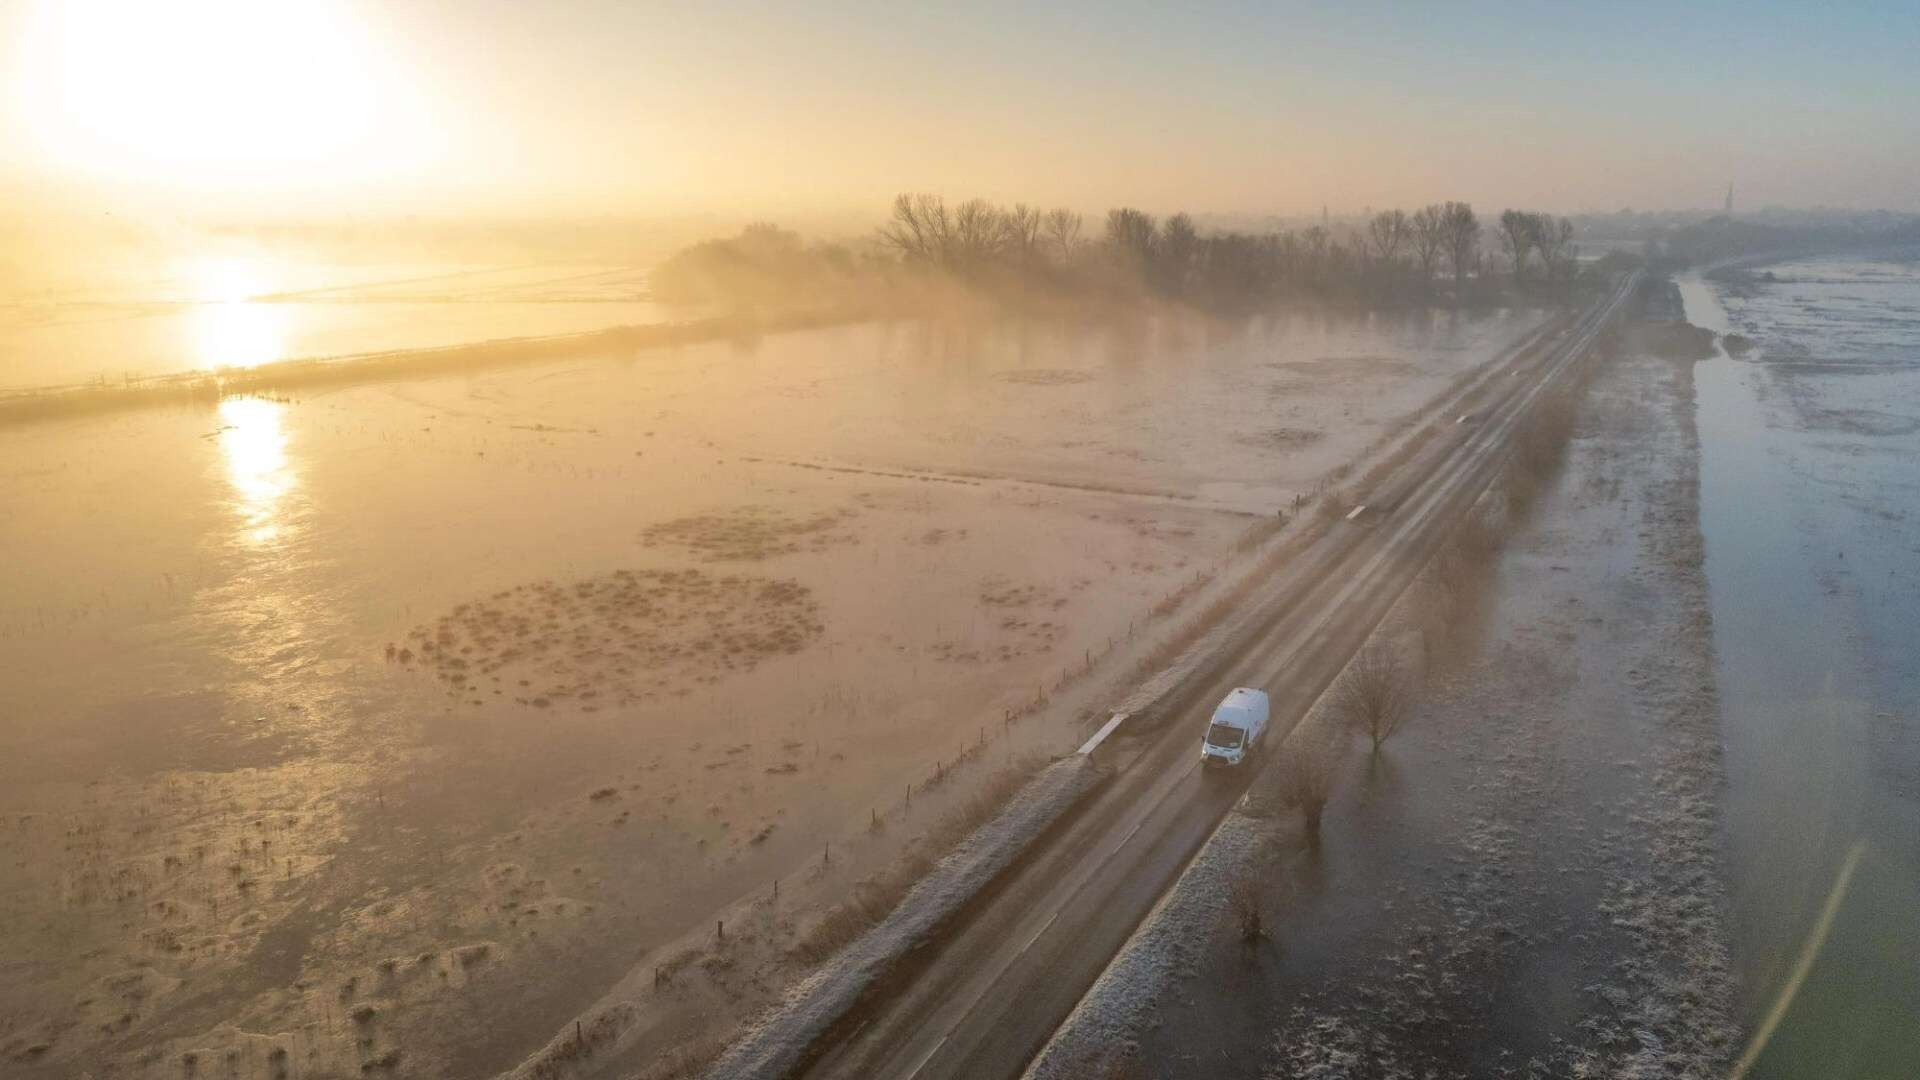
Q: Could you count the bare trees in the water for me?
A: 3